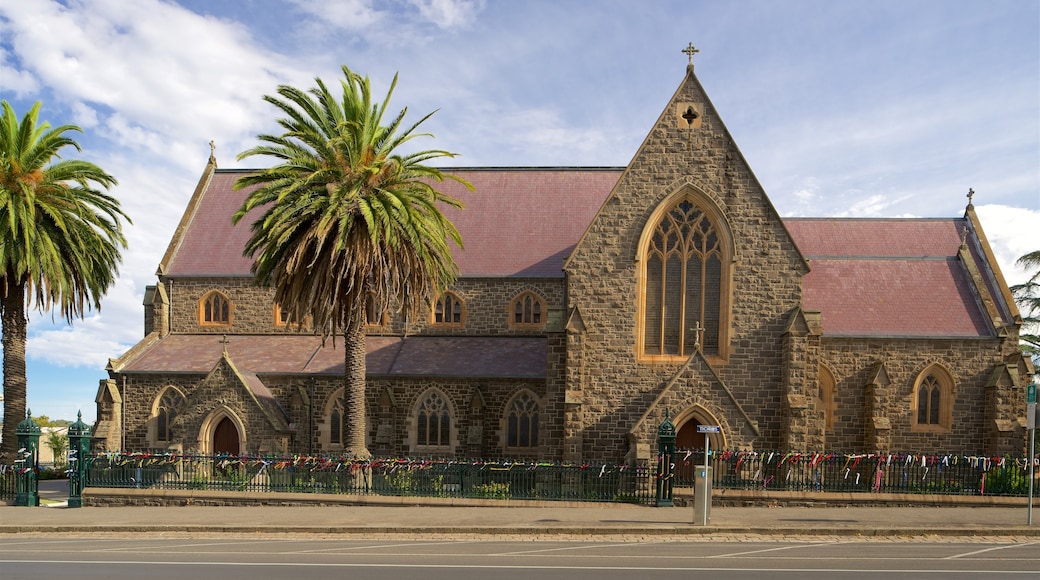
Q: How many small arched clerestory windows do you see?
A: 5